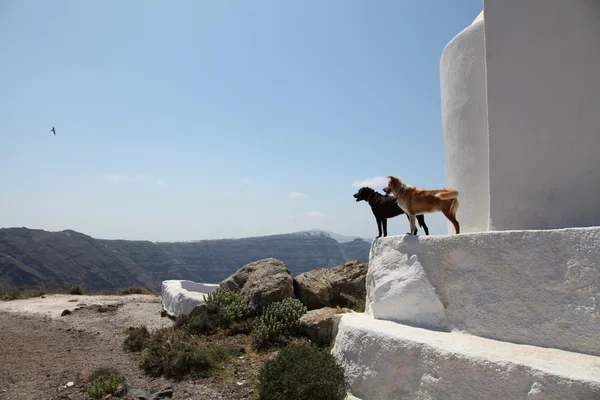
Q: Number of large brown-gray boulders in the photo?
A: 3